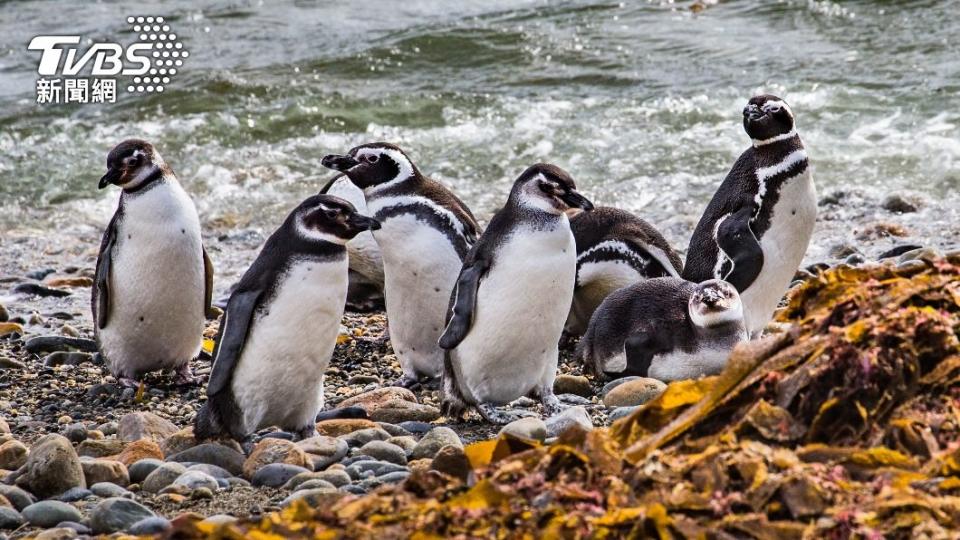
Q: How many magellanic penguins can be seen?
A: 8